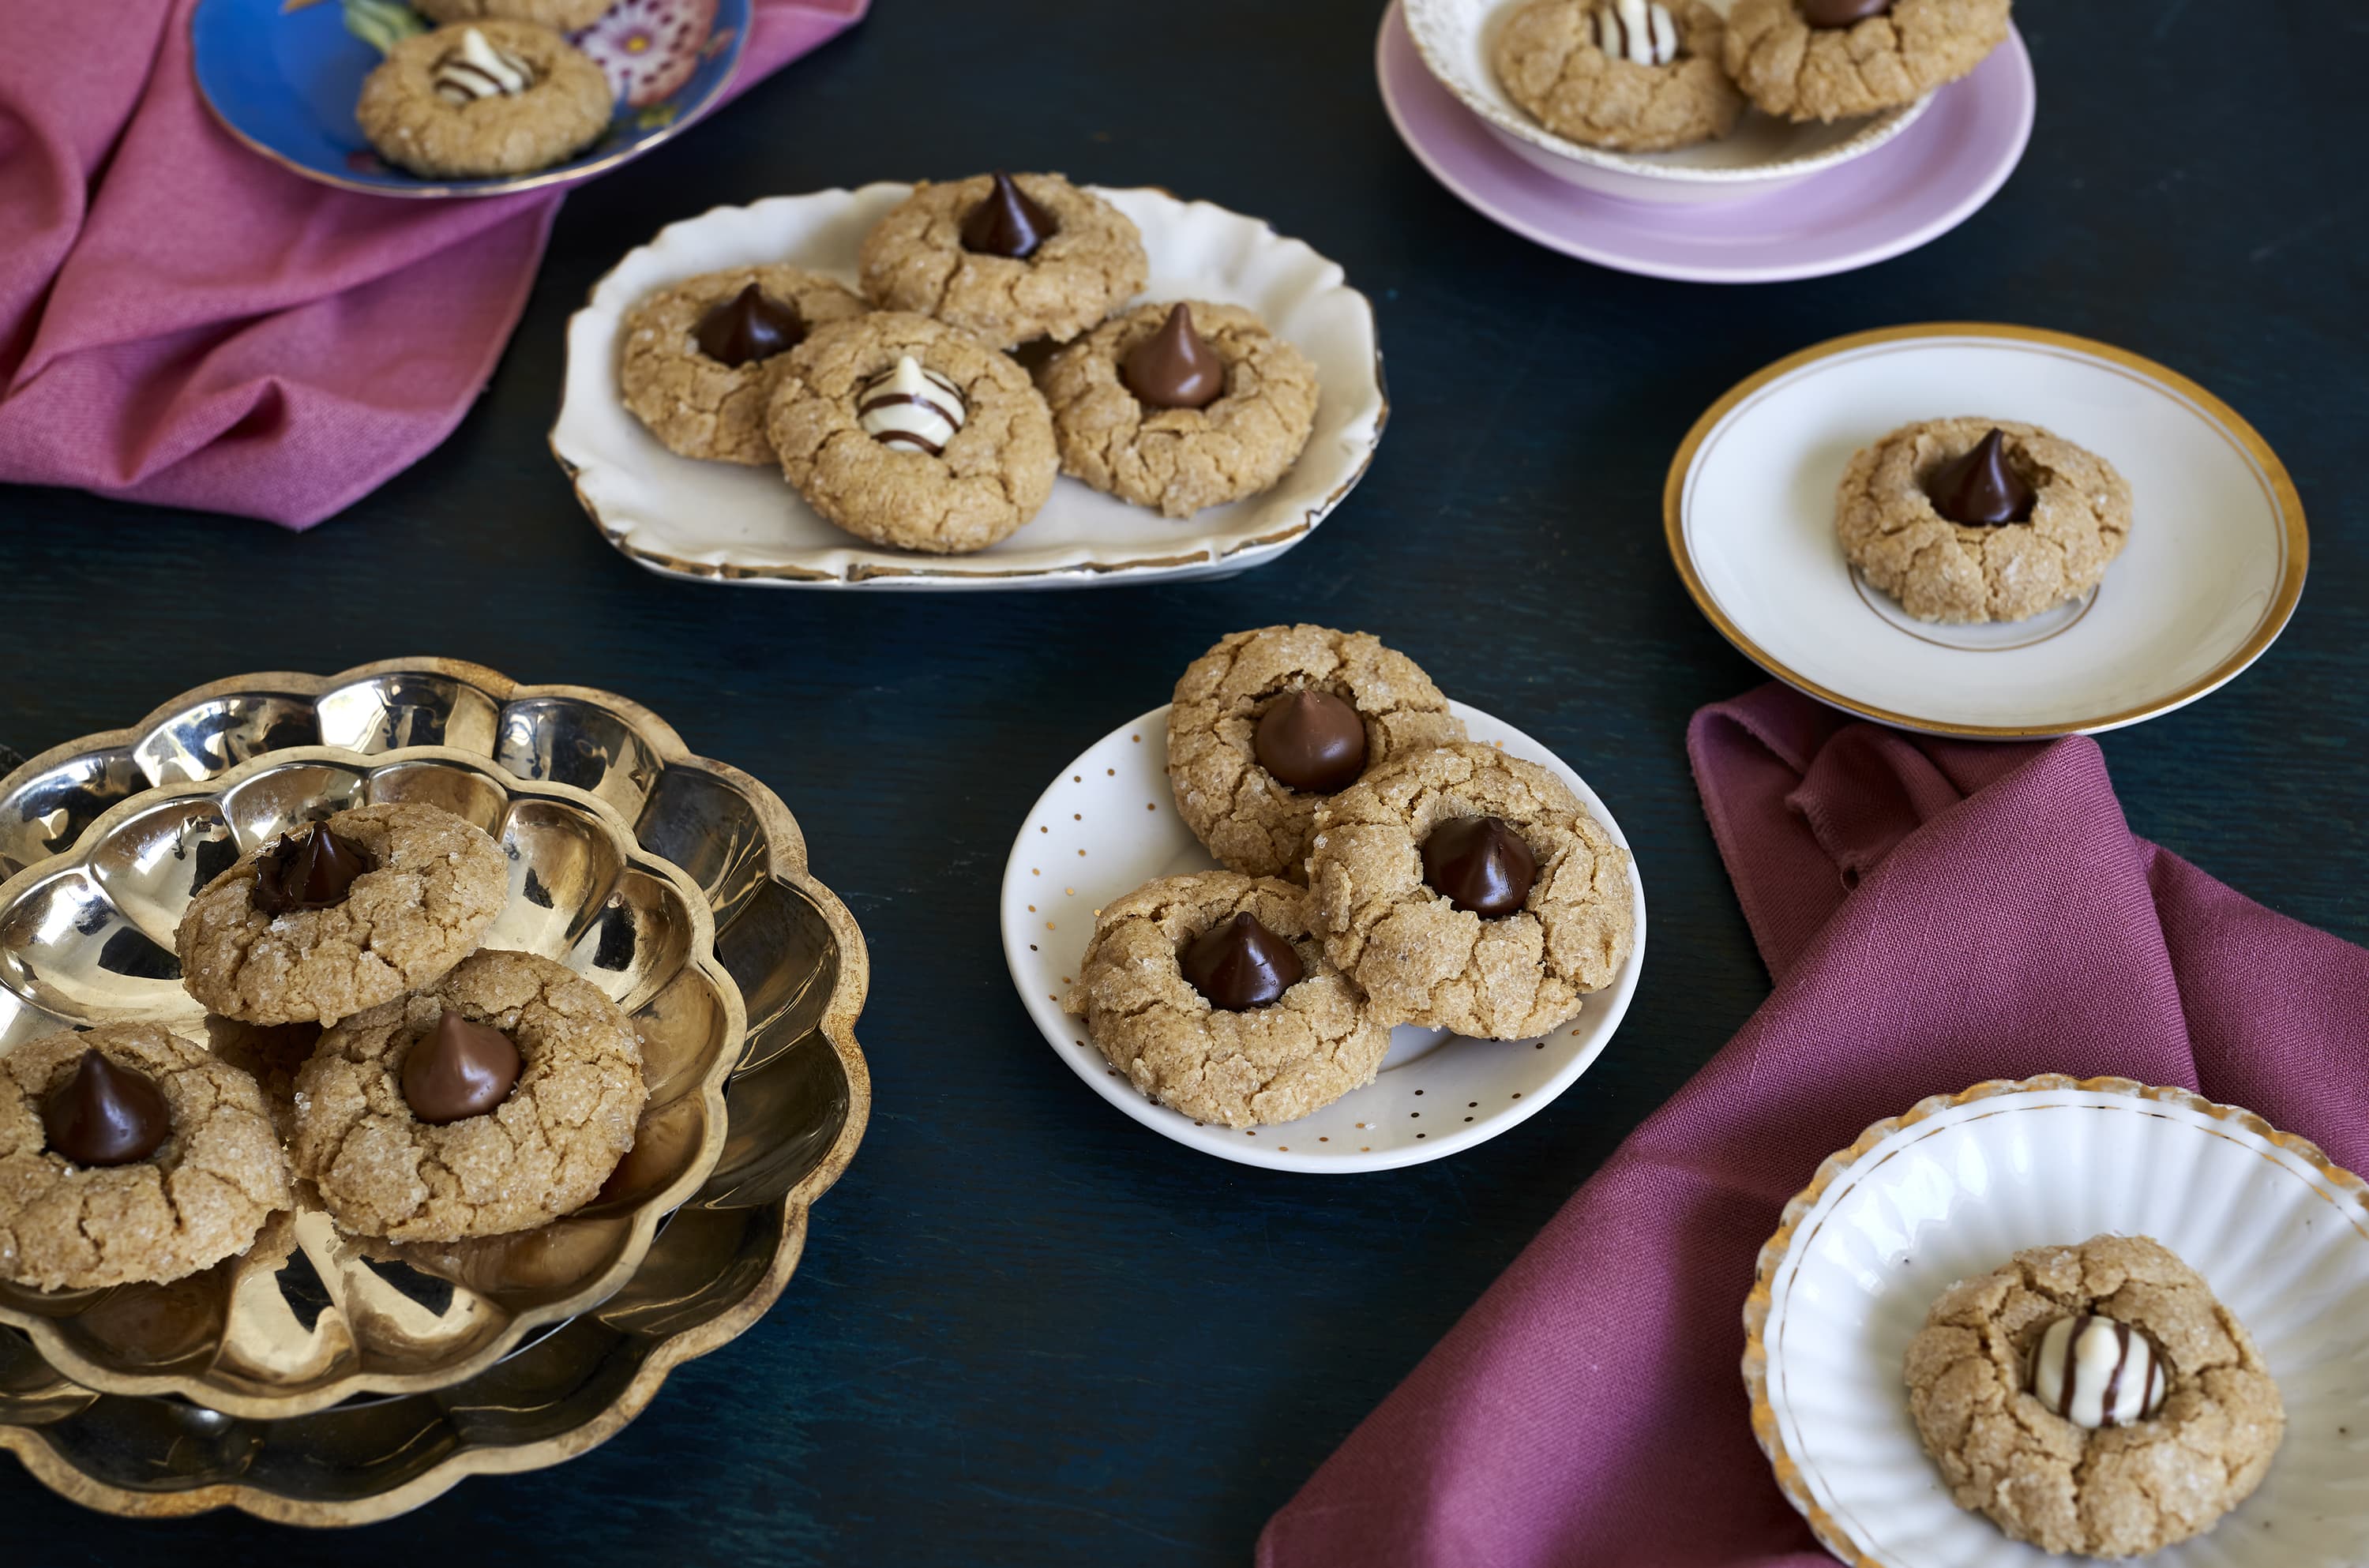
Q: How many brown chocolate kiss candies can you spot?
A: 11